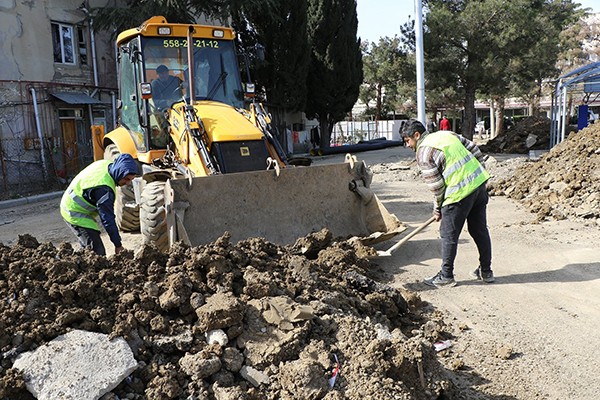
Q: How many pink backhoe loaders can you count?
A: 0